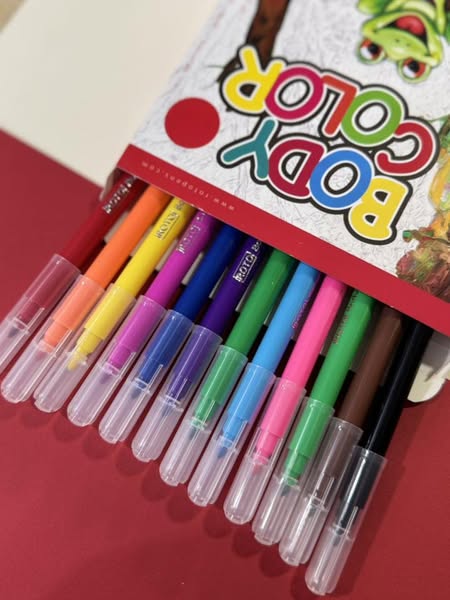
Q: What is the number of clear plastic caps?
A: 12